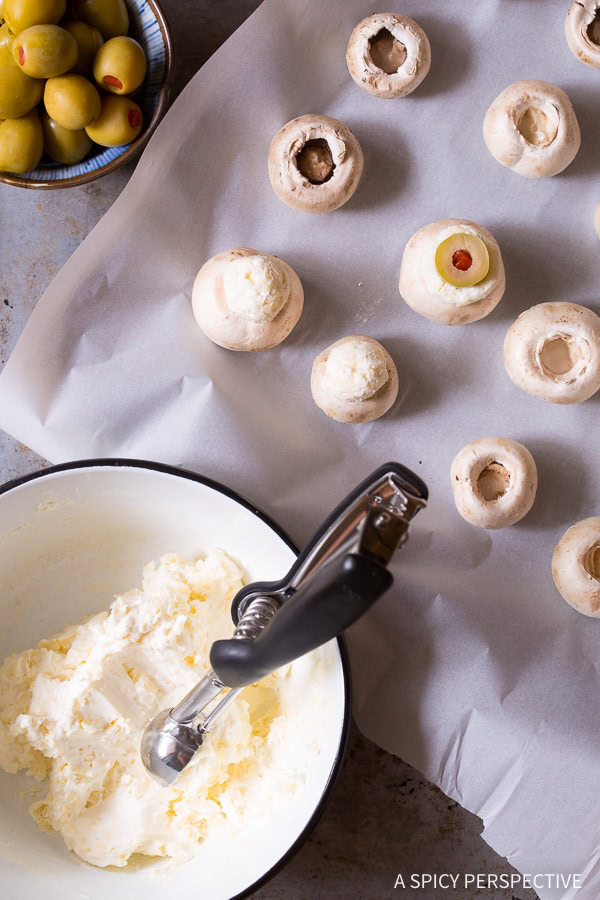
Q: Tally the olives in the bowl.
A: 11